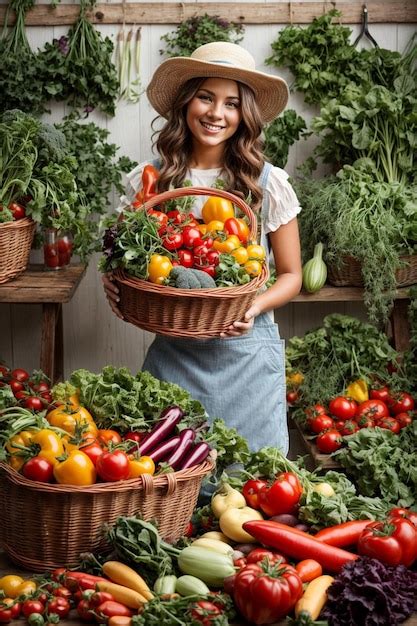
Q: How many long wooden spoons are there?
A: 0